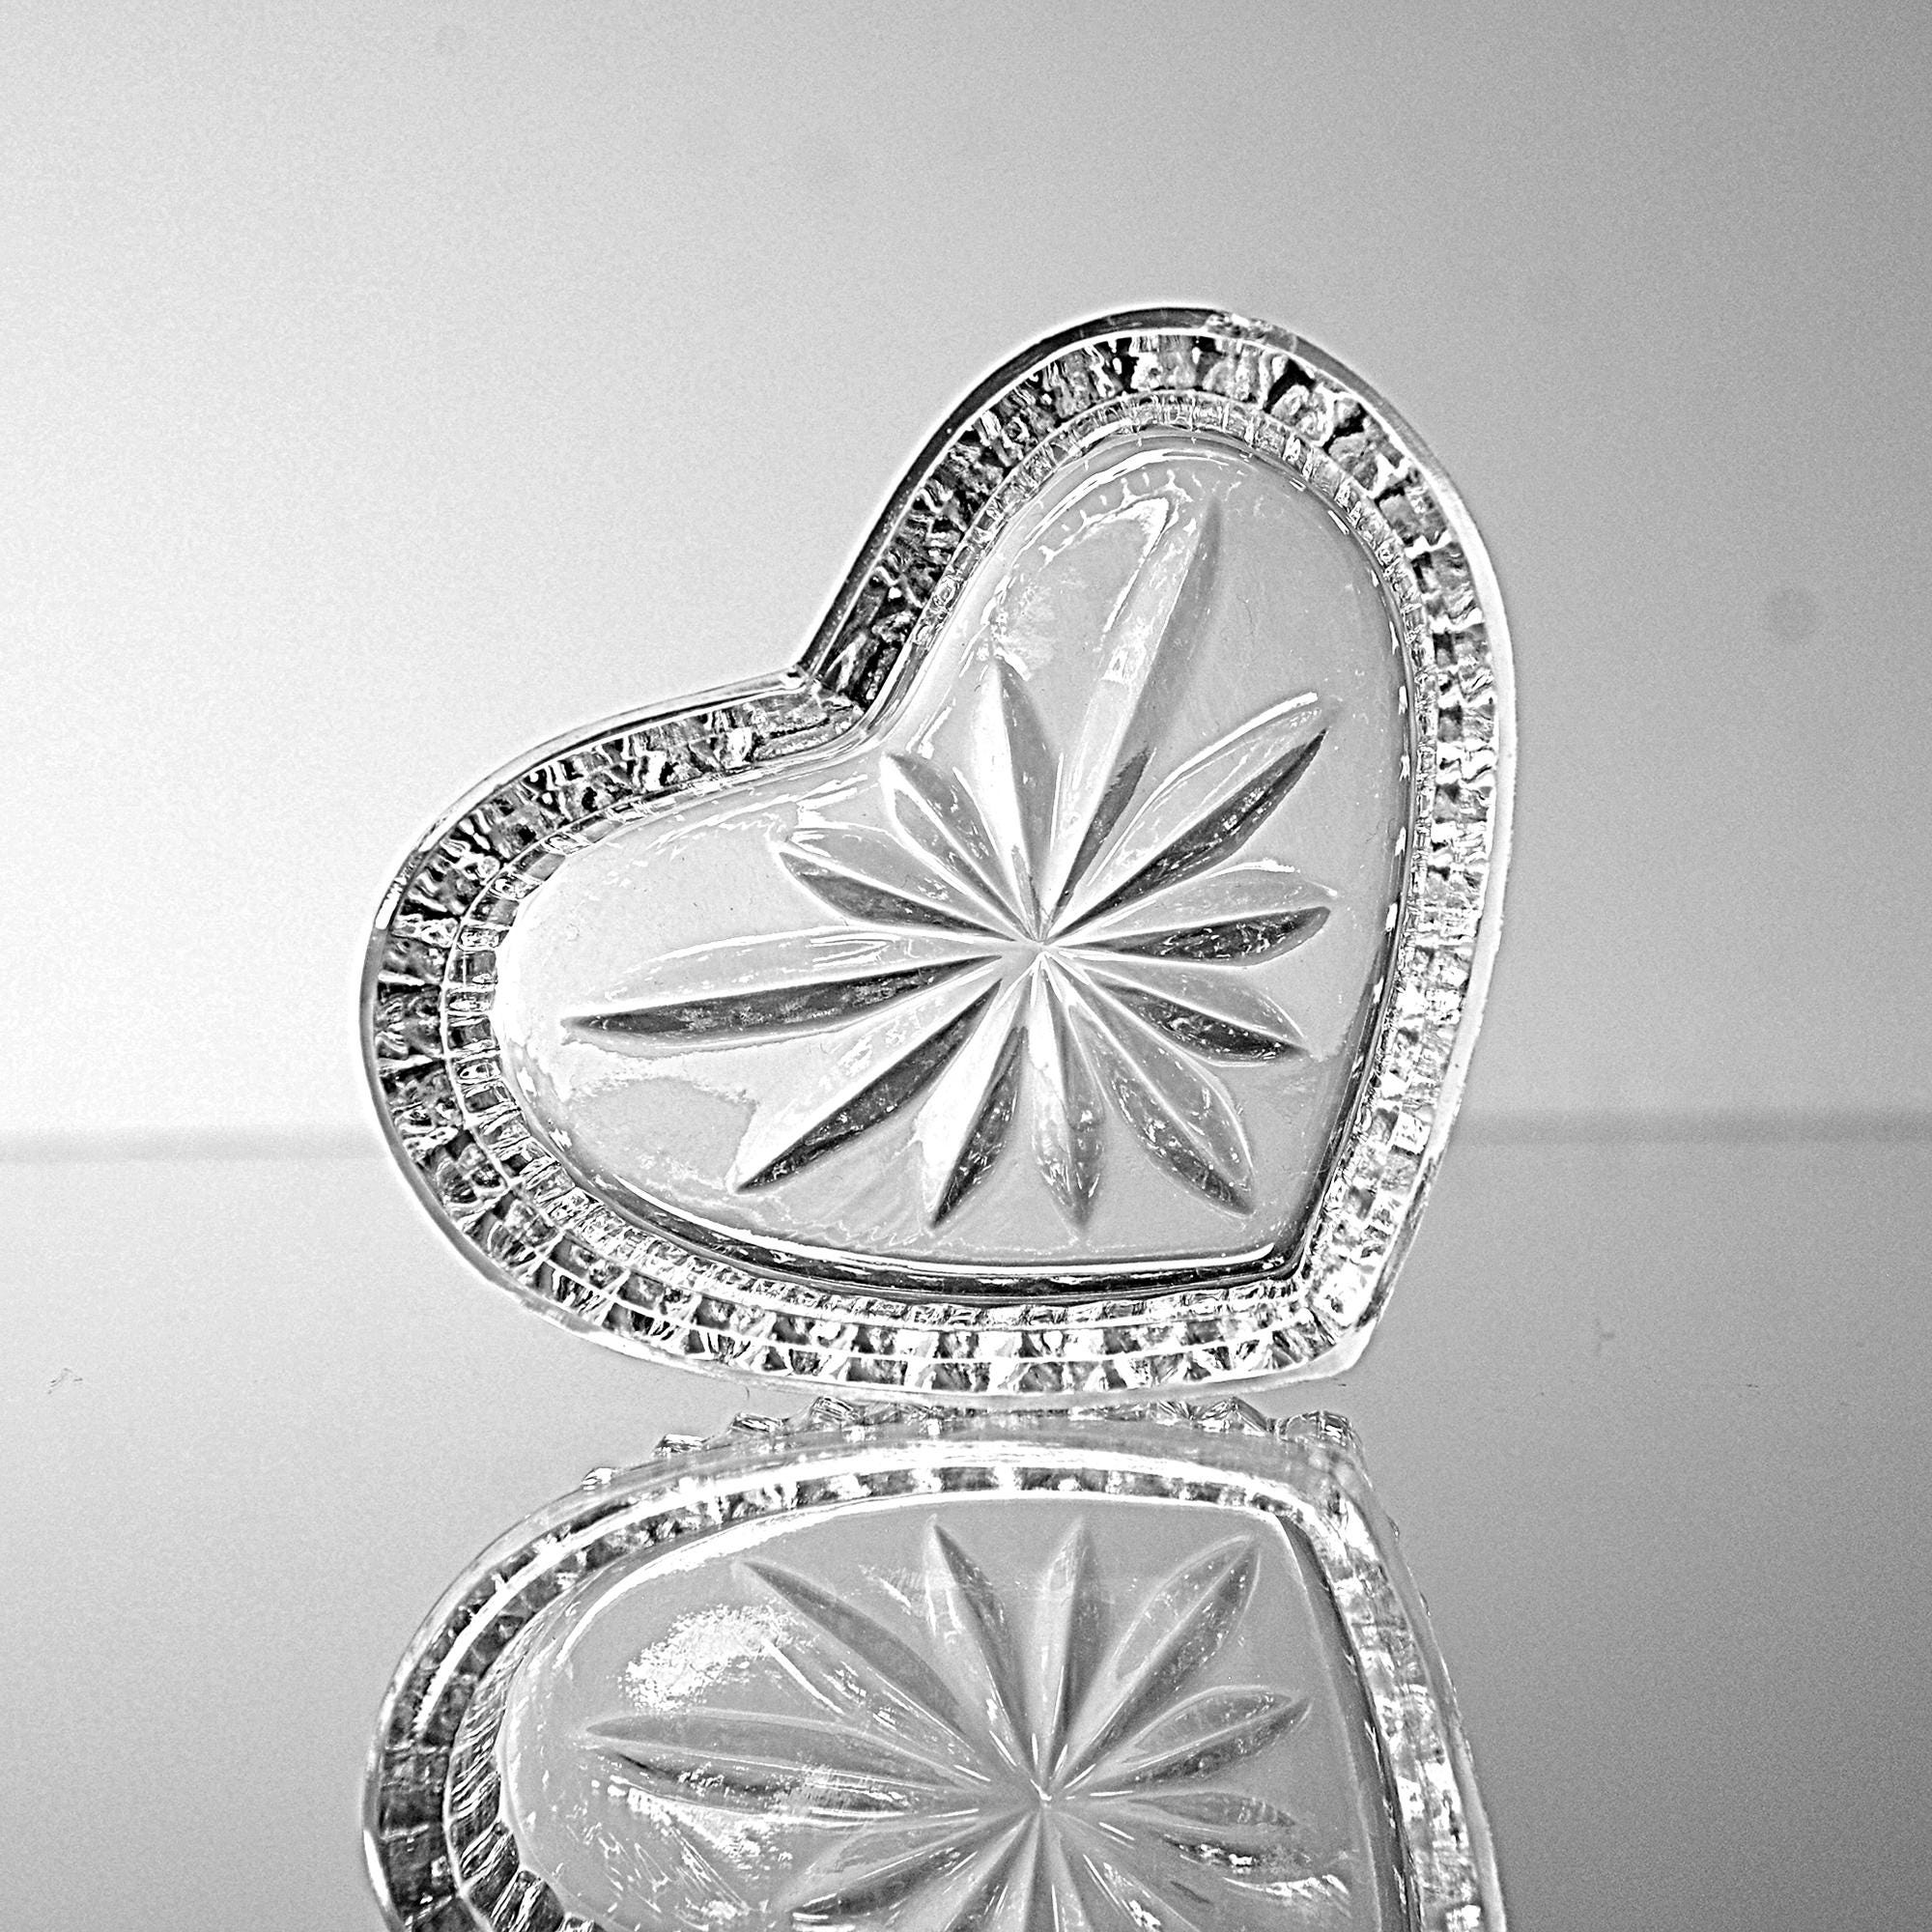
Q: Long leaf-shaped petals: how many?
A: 12